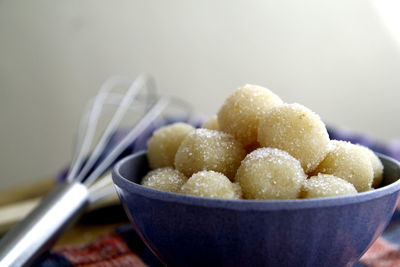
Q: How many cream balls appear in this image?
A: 11